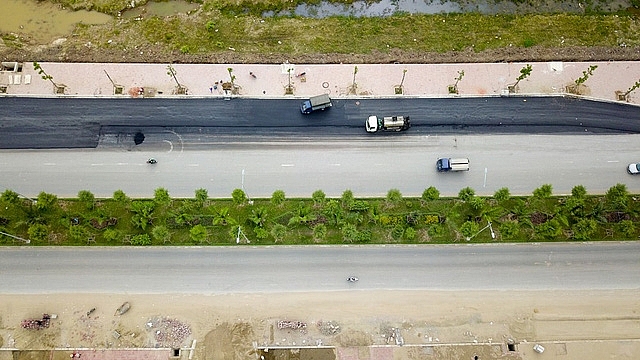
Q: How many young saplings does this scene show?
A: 11